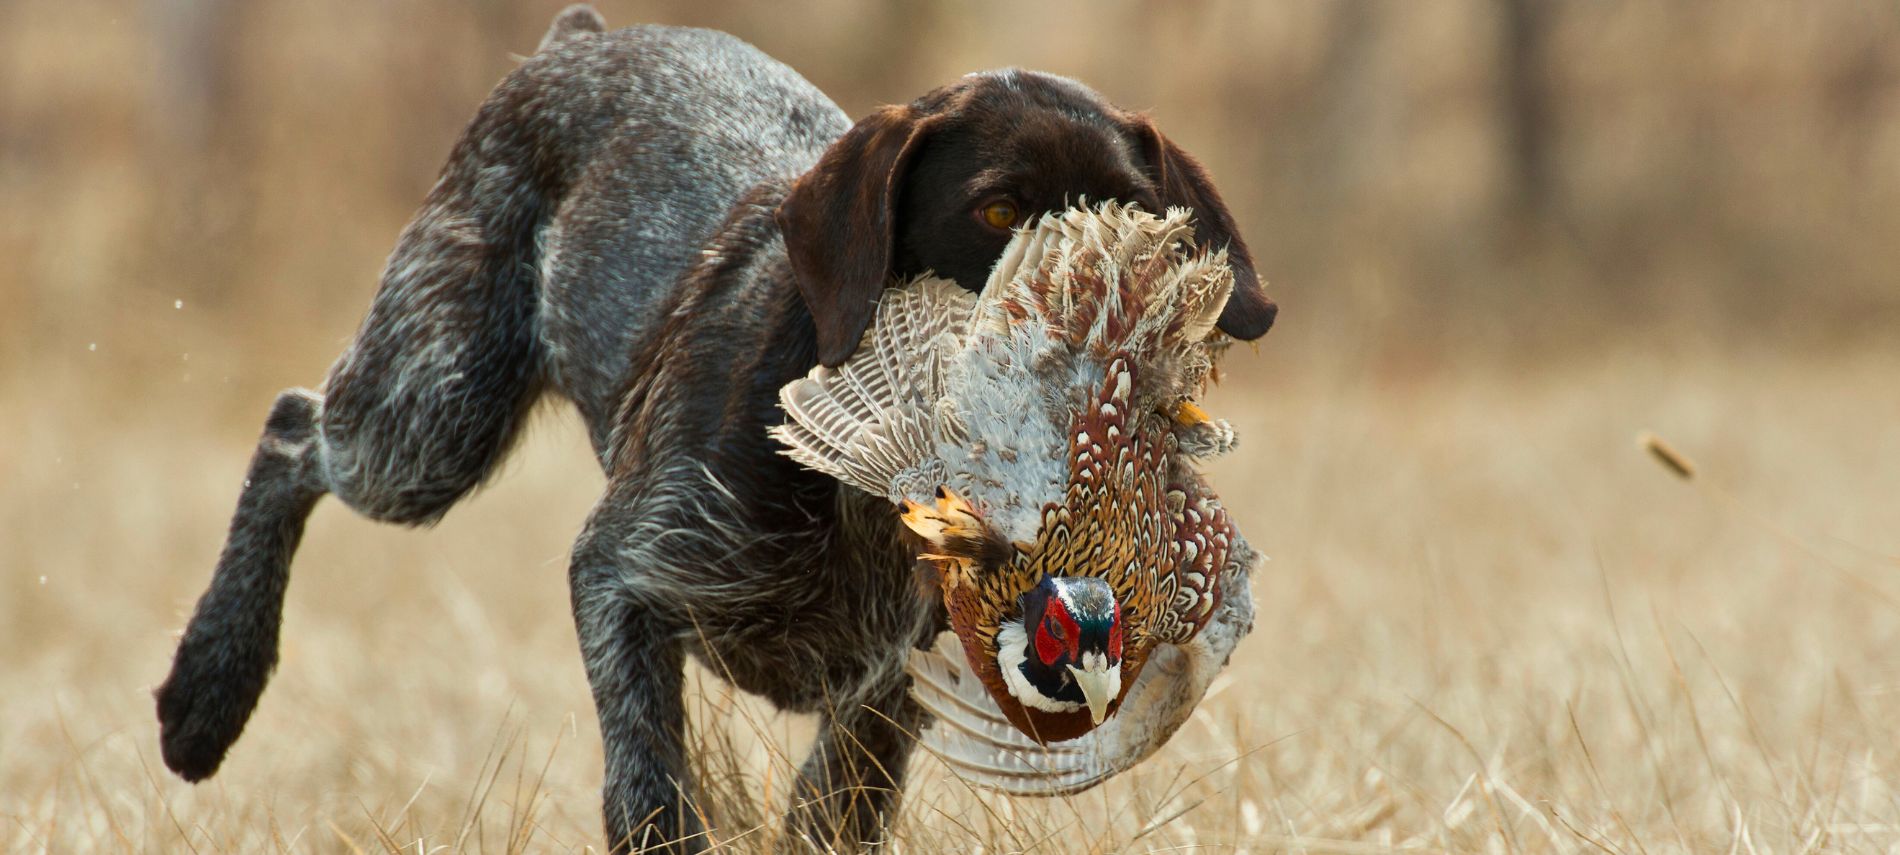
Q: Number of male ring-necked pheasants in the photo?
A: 1